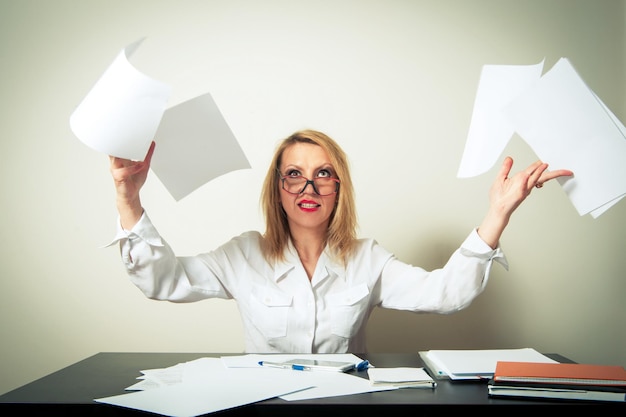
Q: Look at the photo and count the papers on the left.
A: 2